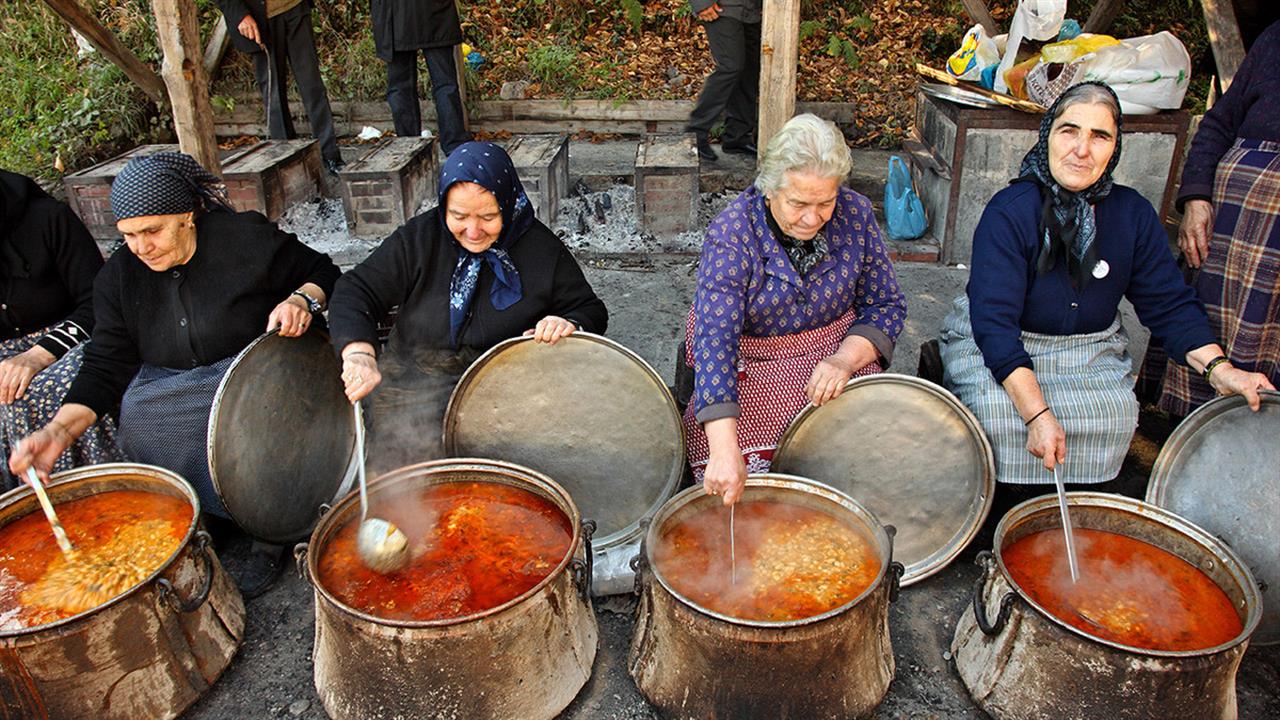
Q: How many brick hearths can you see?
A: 5